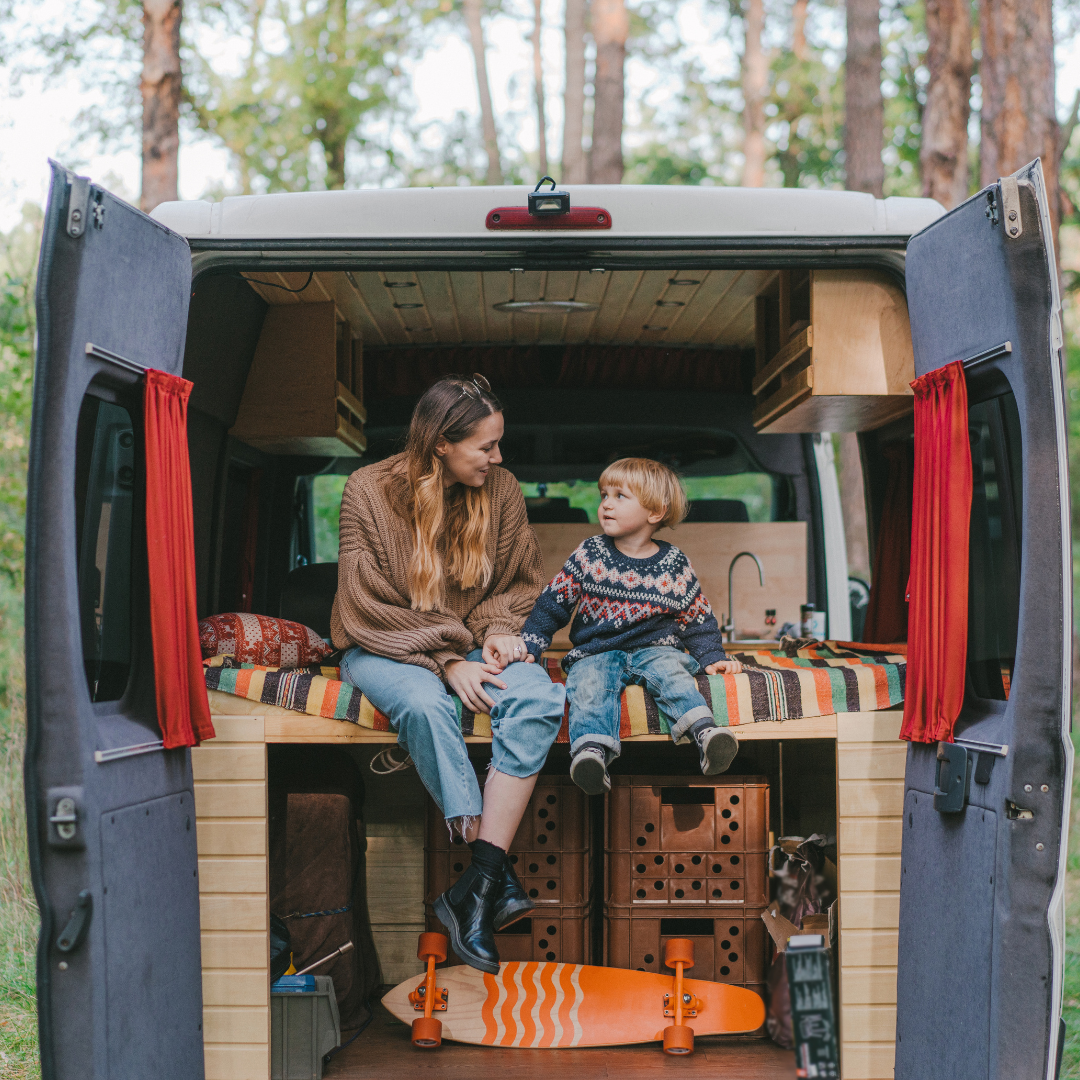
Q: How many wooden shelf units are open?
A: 2